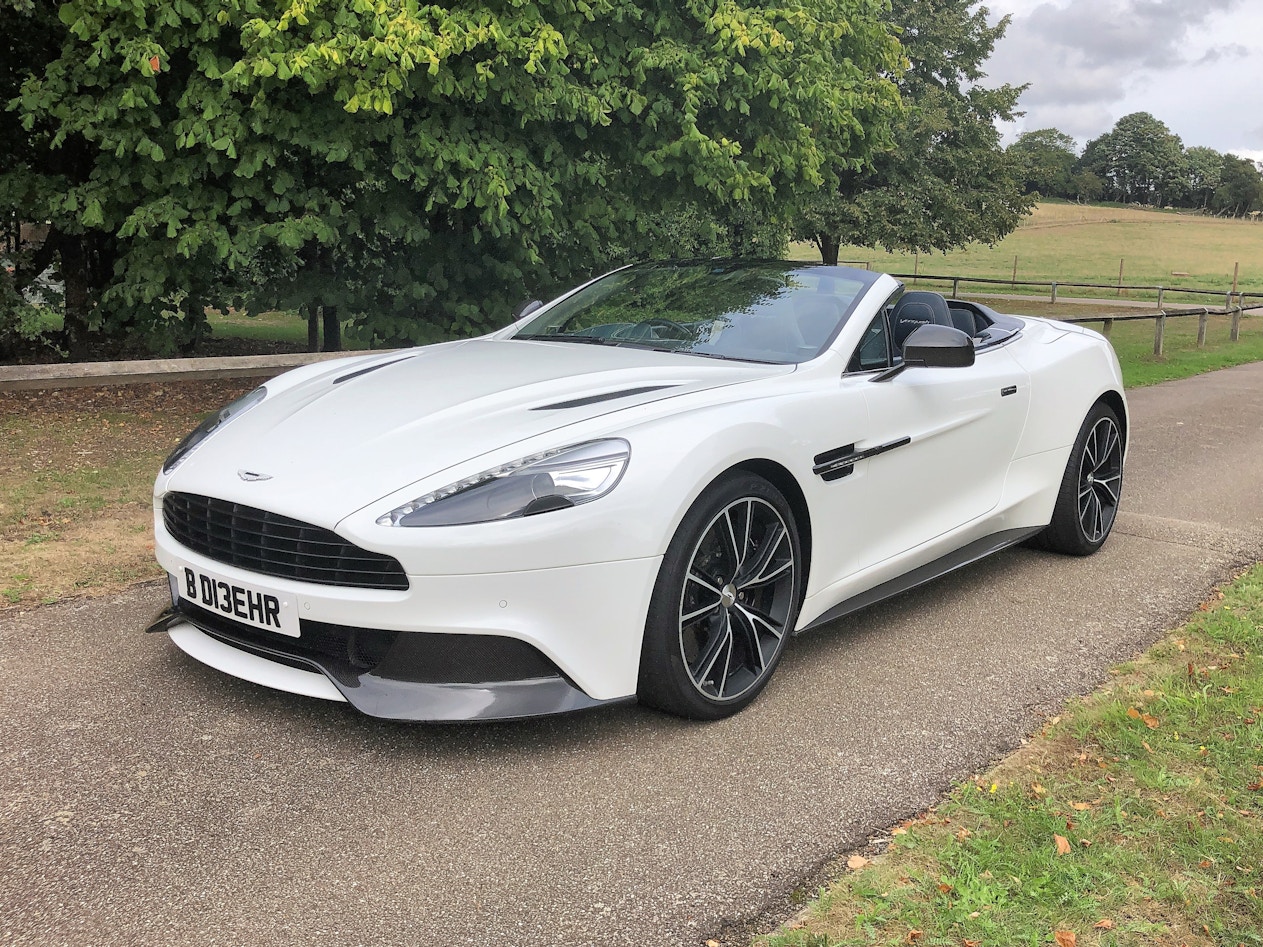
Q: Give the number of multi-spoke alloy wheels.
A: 2